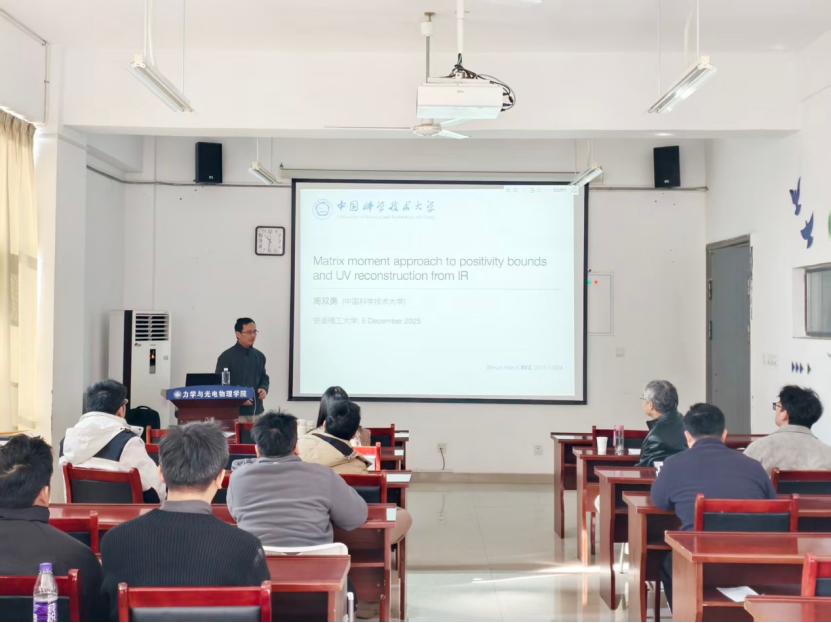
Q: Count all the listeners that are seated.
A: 9